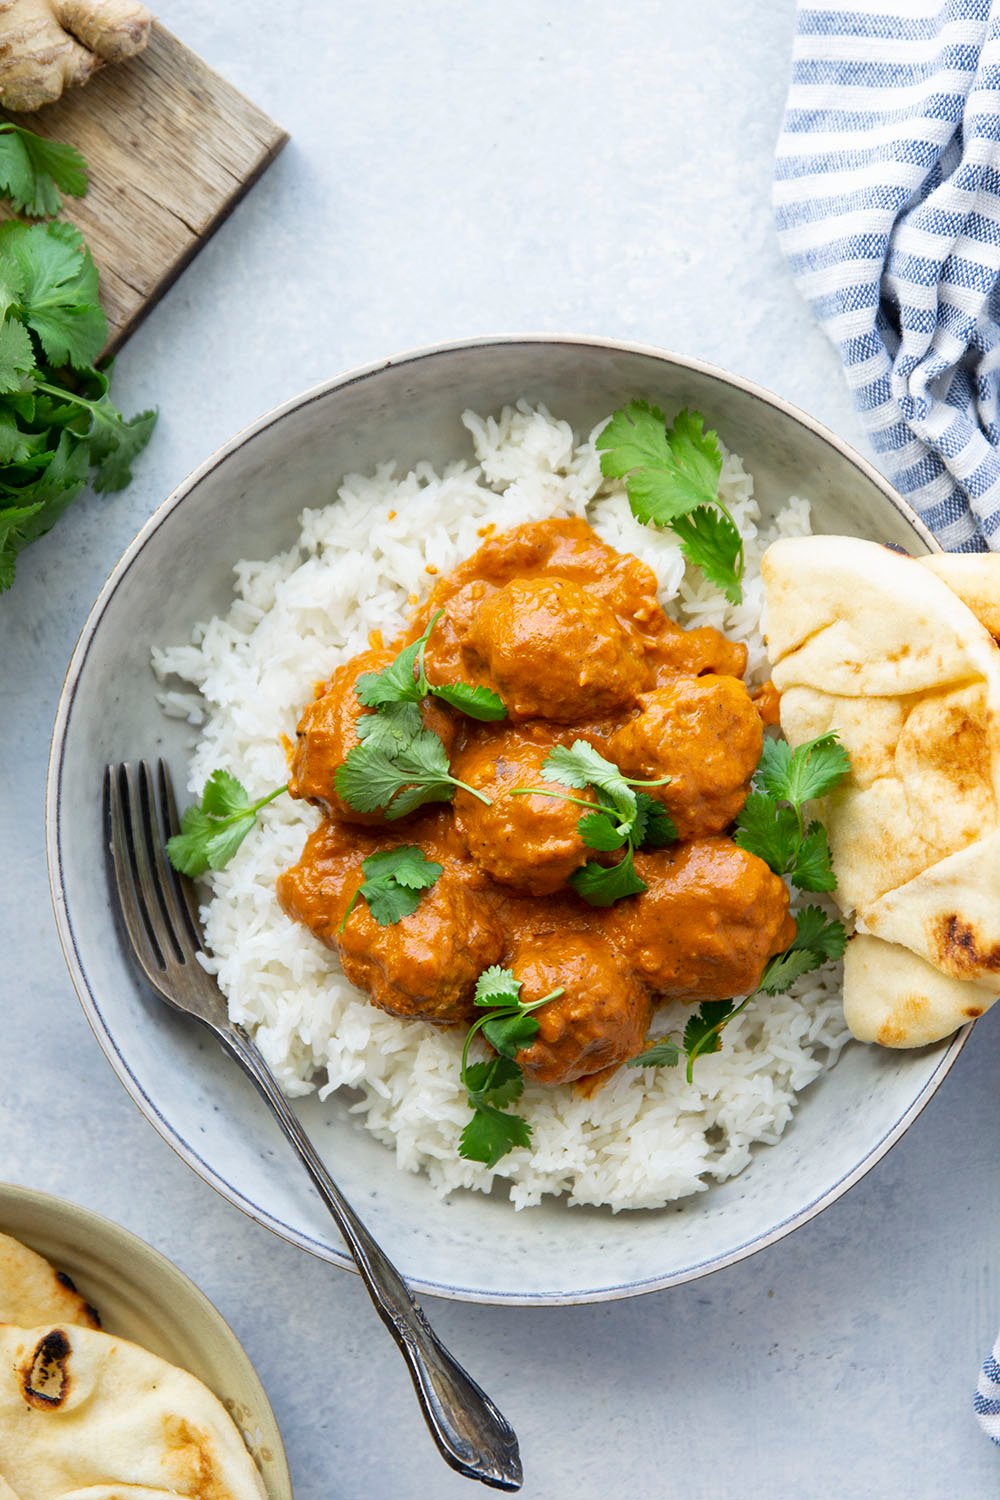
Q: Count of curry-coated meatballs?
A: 7